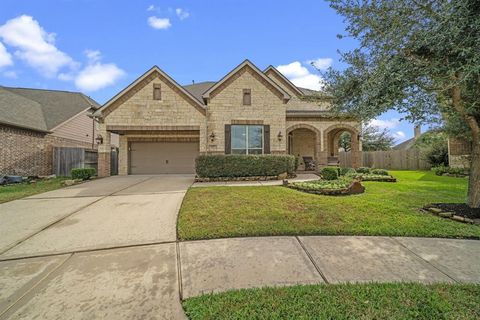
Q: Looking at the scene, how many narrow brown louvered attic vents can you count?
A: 2